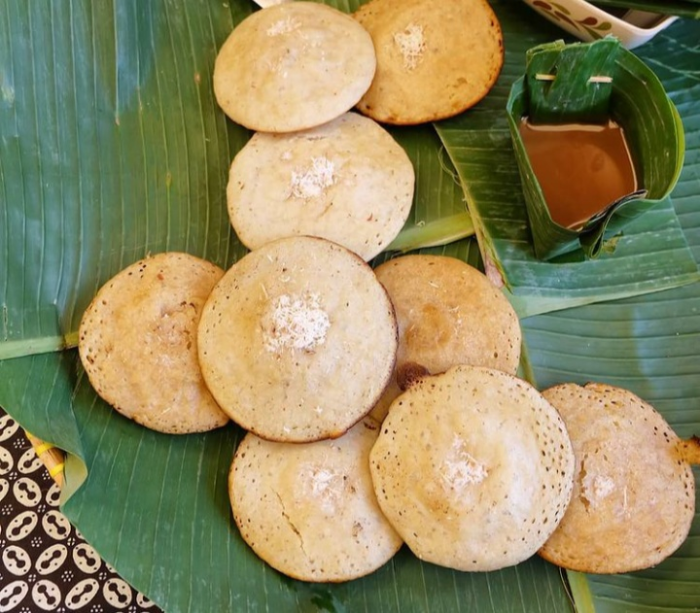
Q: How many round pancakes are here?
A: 9